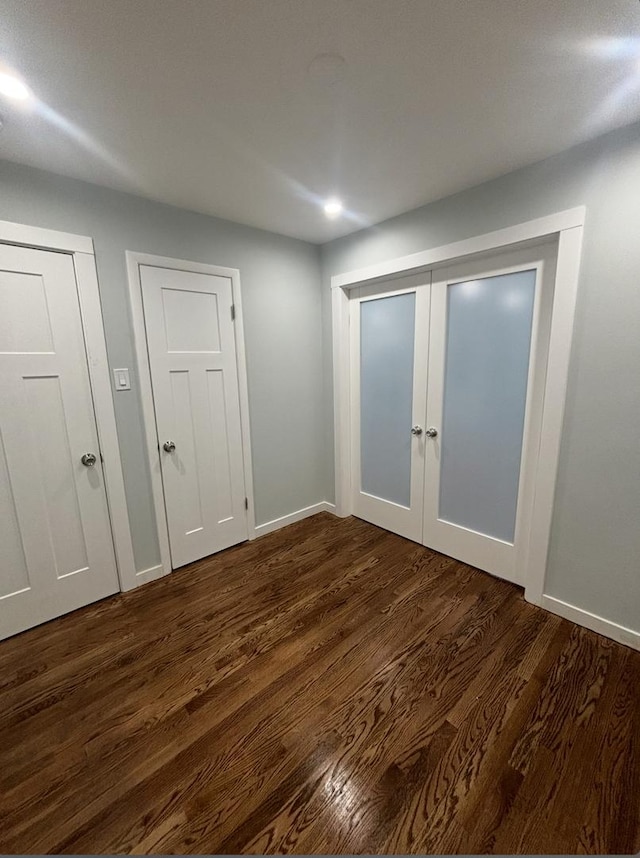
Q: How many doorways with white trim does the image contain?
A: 3